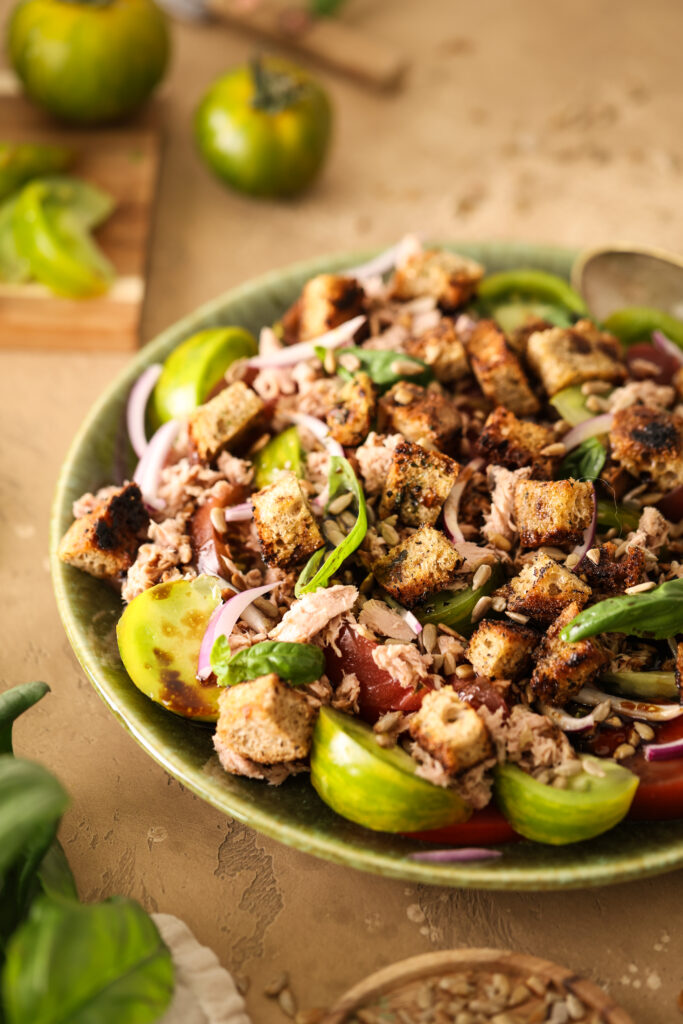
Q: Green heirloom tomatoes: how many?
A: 2